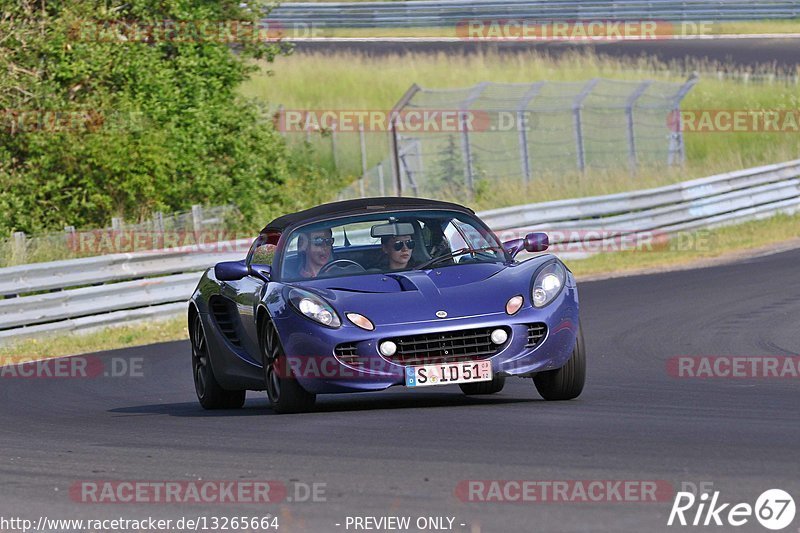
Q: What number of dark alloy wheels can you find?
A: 2